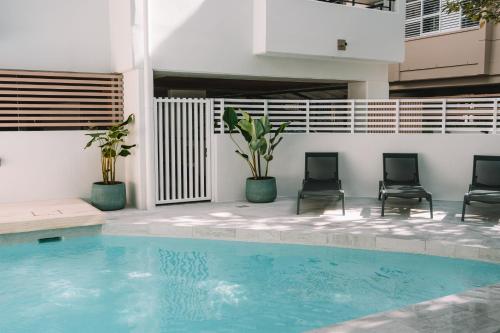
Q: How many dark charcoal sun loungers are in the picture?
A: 3